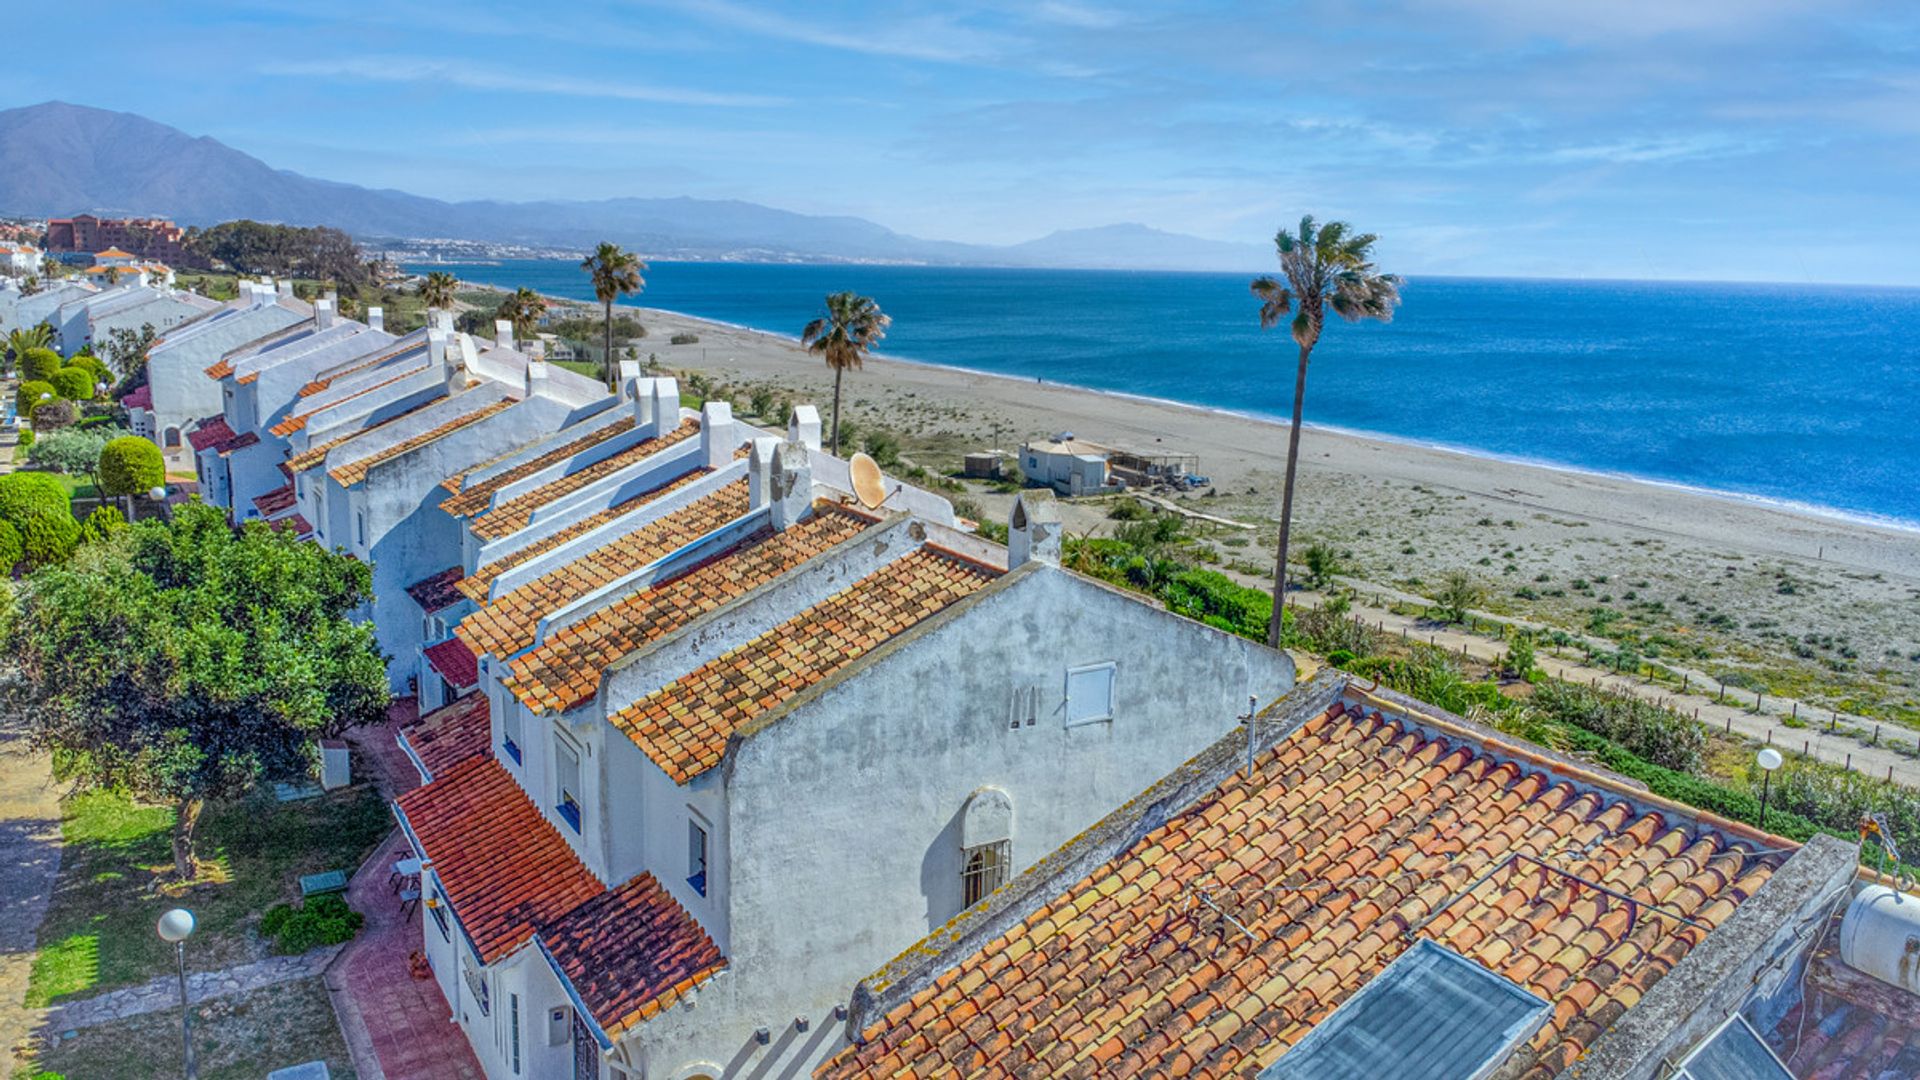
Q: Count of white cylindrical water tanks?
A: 1